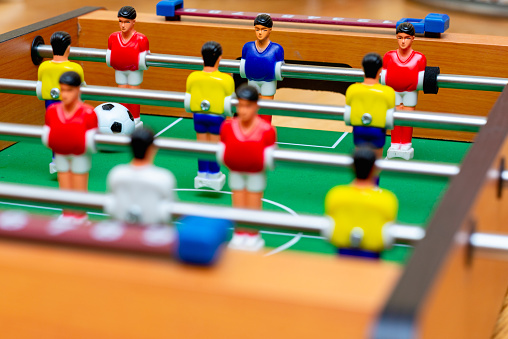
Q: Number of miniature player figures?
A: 10